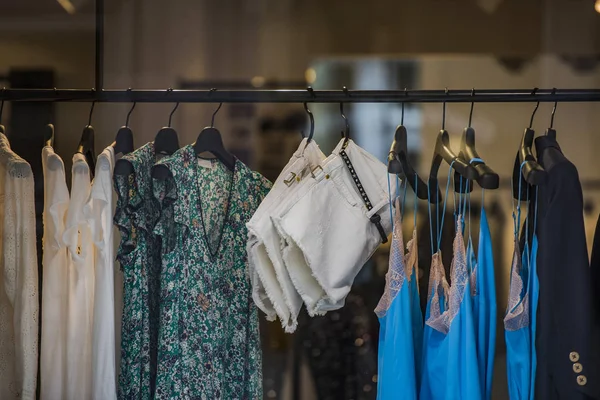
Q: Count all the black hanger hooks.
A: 13